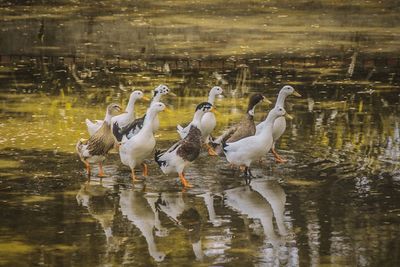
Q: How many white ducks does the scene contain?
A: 5